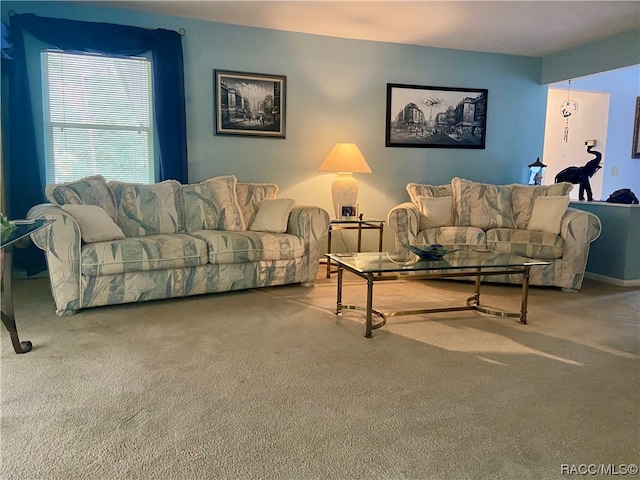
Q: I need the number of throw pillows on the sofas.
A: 4